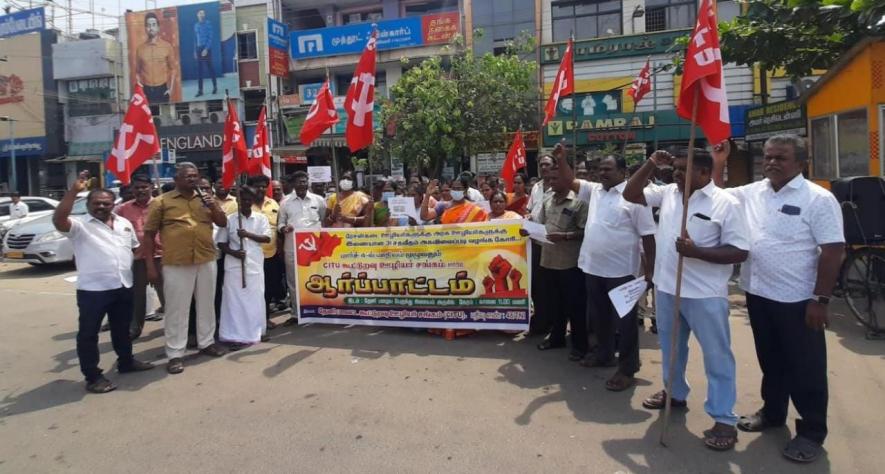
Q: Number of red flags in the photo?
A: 9